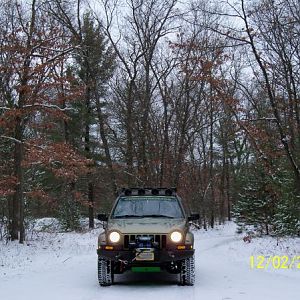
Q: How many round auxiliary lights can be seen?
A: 4